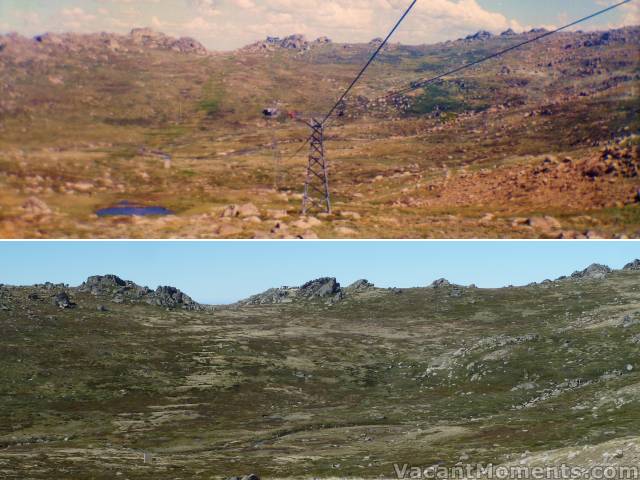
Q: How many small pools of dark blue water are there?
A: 1